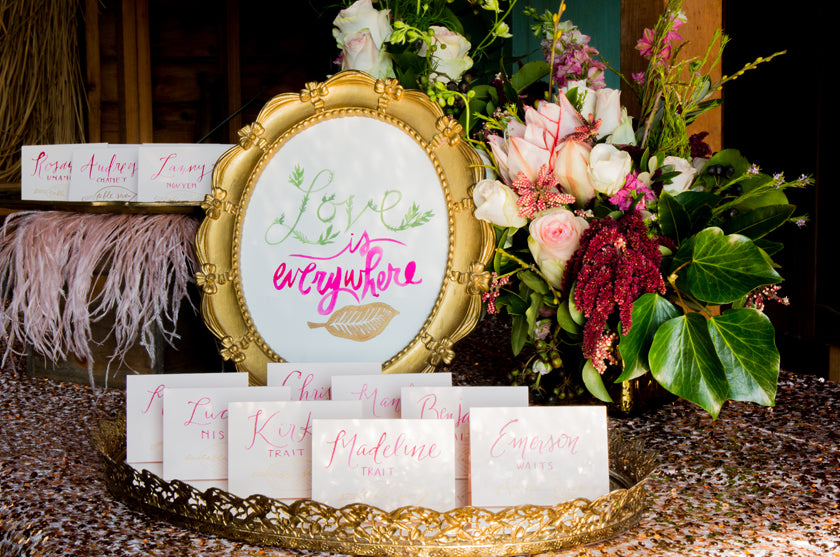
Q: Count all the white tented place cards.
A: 11